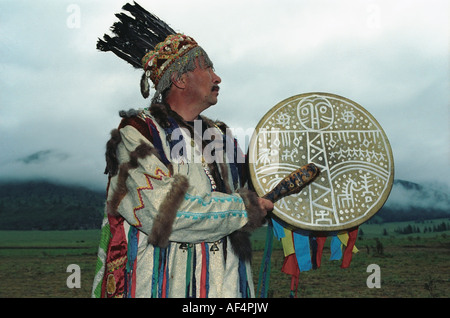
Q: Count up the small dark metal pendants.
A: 2